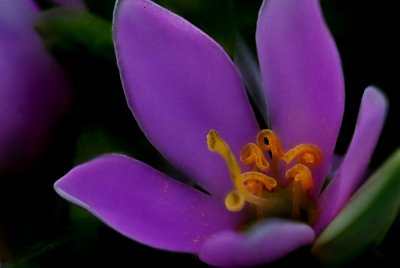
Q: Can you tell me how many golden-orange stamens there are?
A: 5